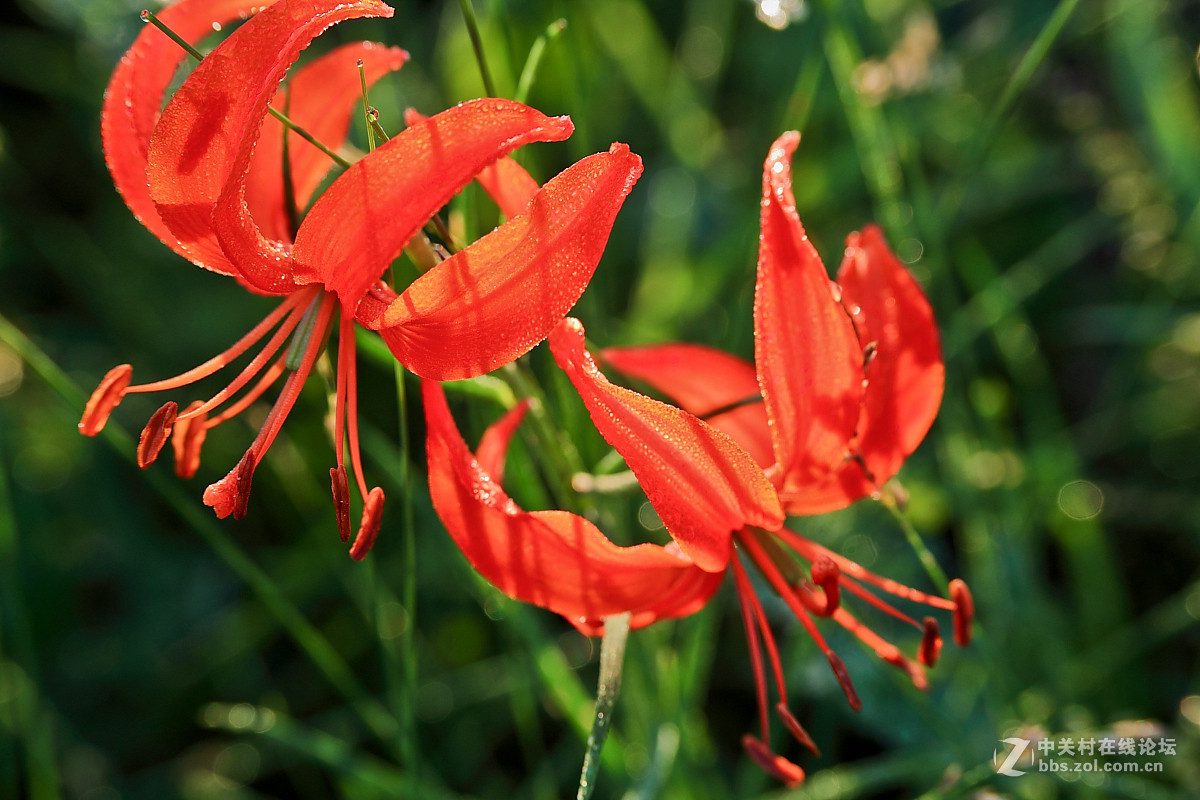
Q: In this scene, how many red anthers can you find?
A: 12